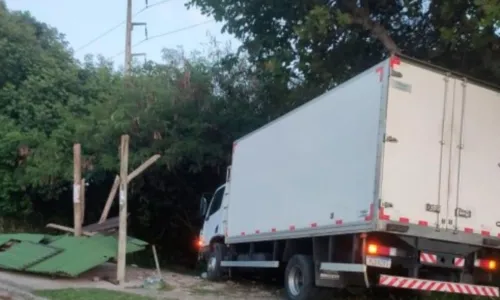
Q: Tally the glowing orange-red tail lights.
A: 2